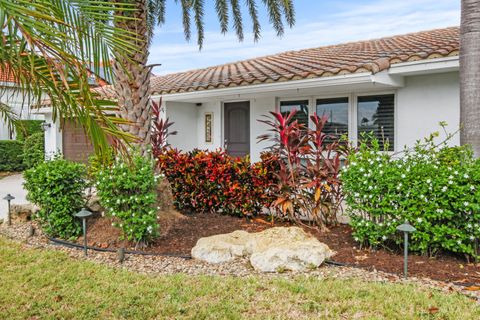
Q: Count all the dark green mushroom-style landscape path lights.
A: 3